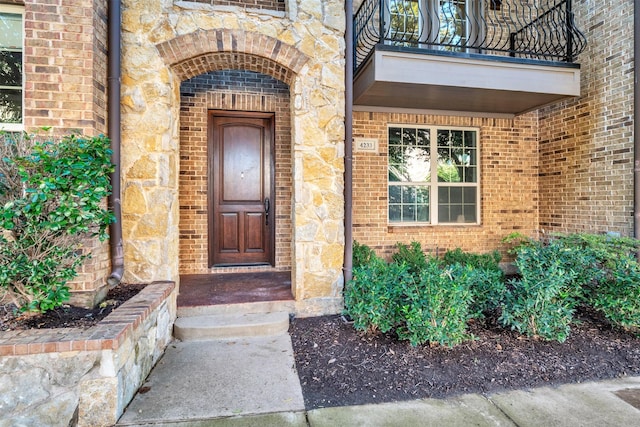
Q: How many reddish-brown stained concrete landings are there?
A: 1